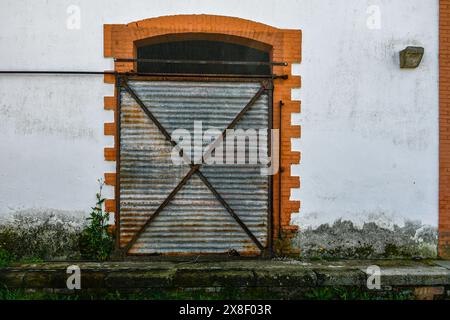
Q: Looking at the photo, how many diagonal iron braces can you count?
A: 2